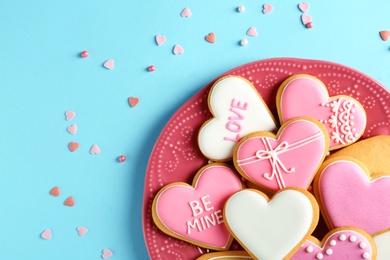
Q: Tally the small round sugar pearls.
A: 6